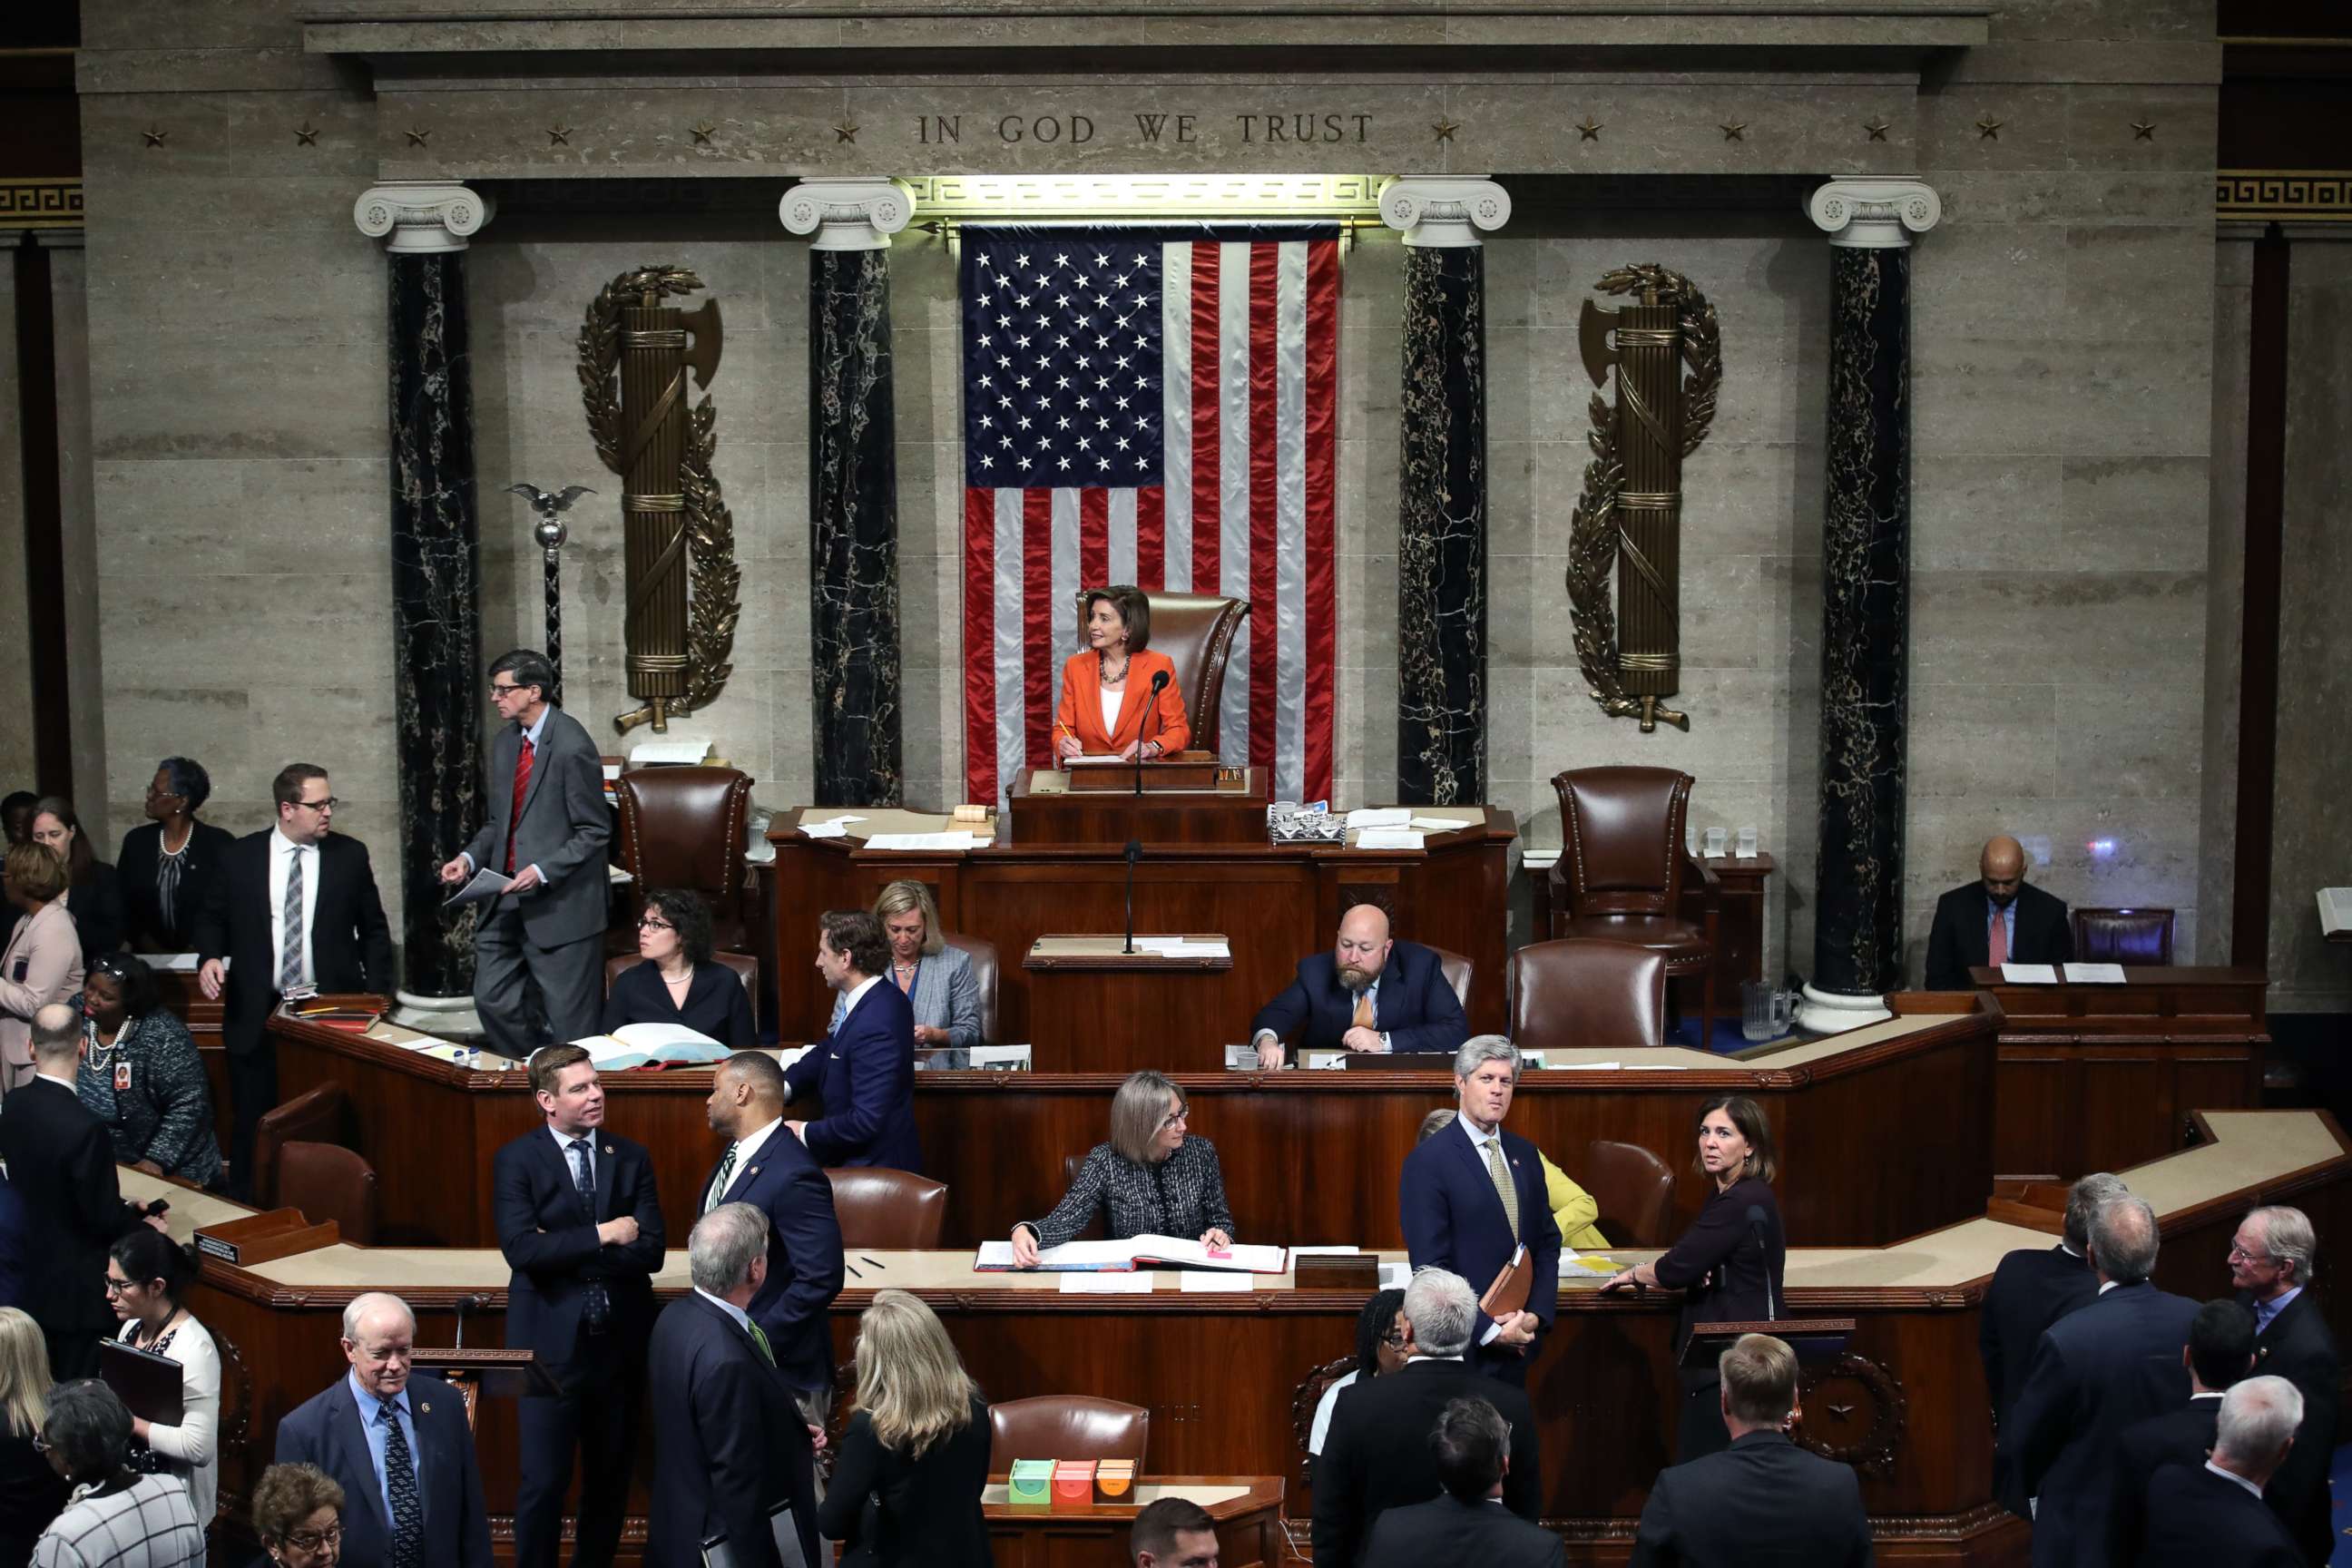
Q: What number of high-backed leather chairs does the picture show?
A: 3